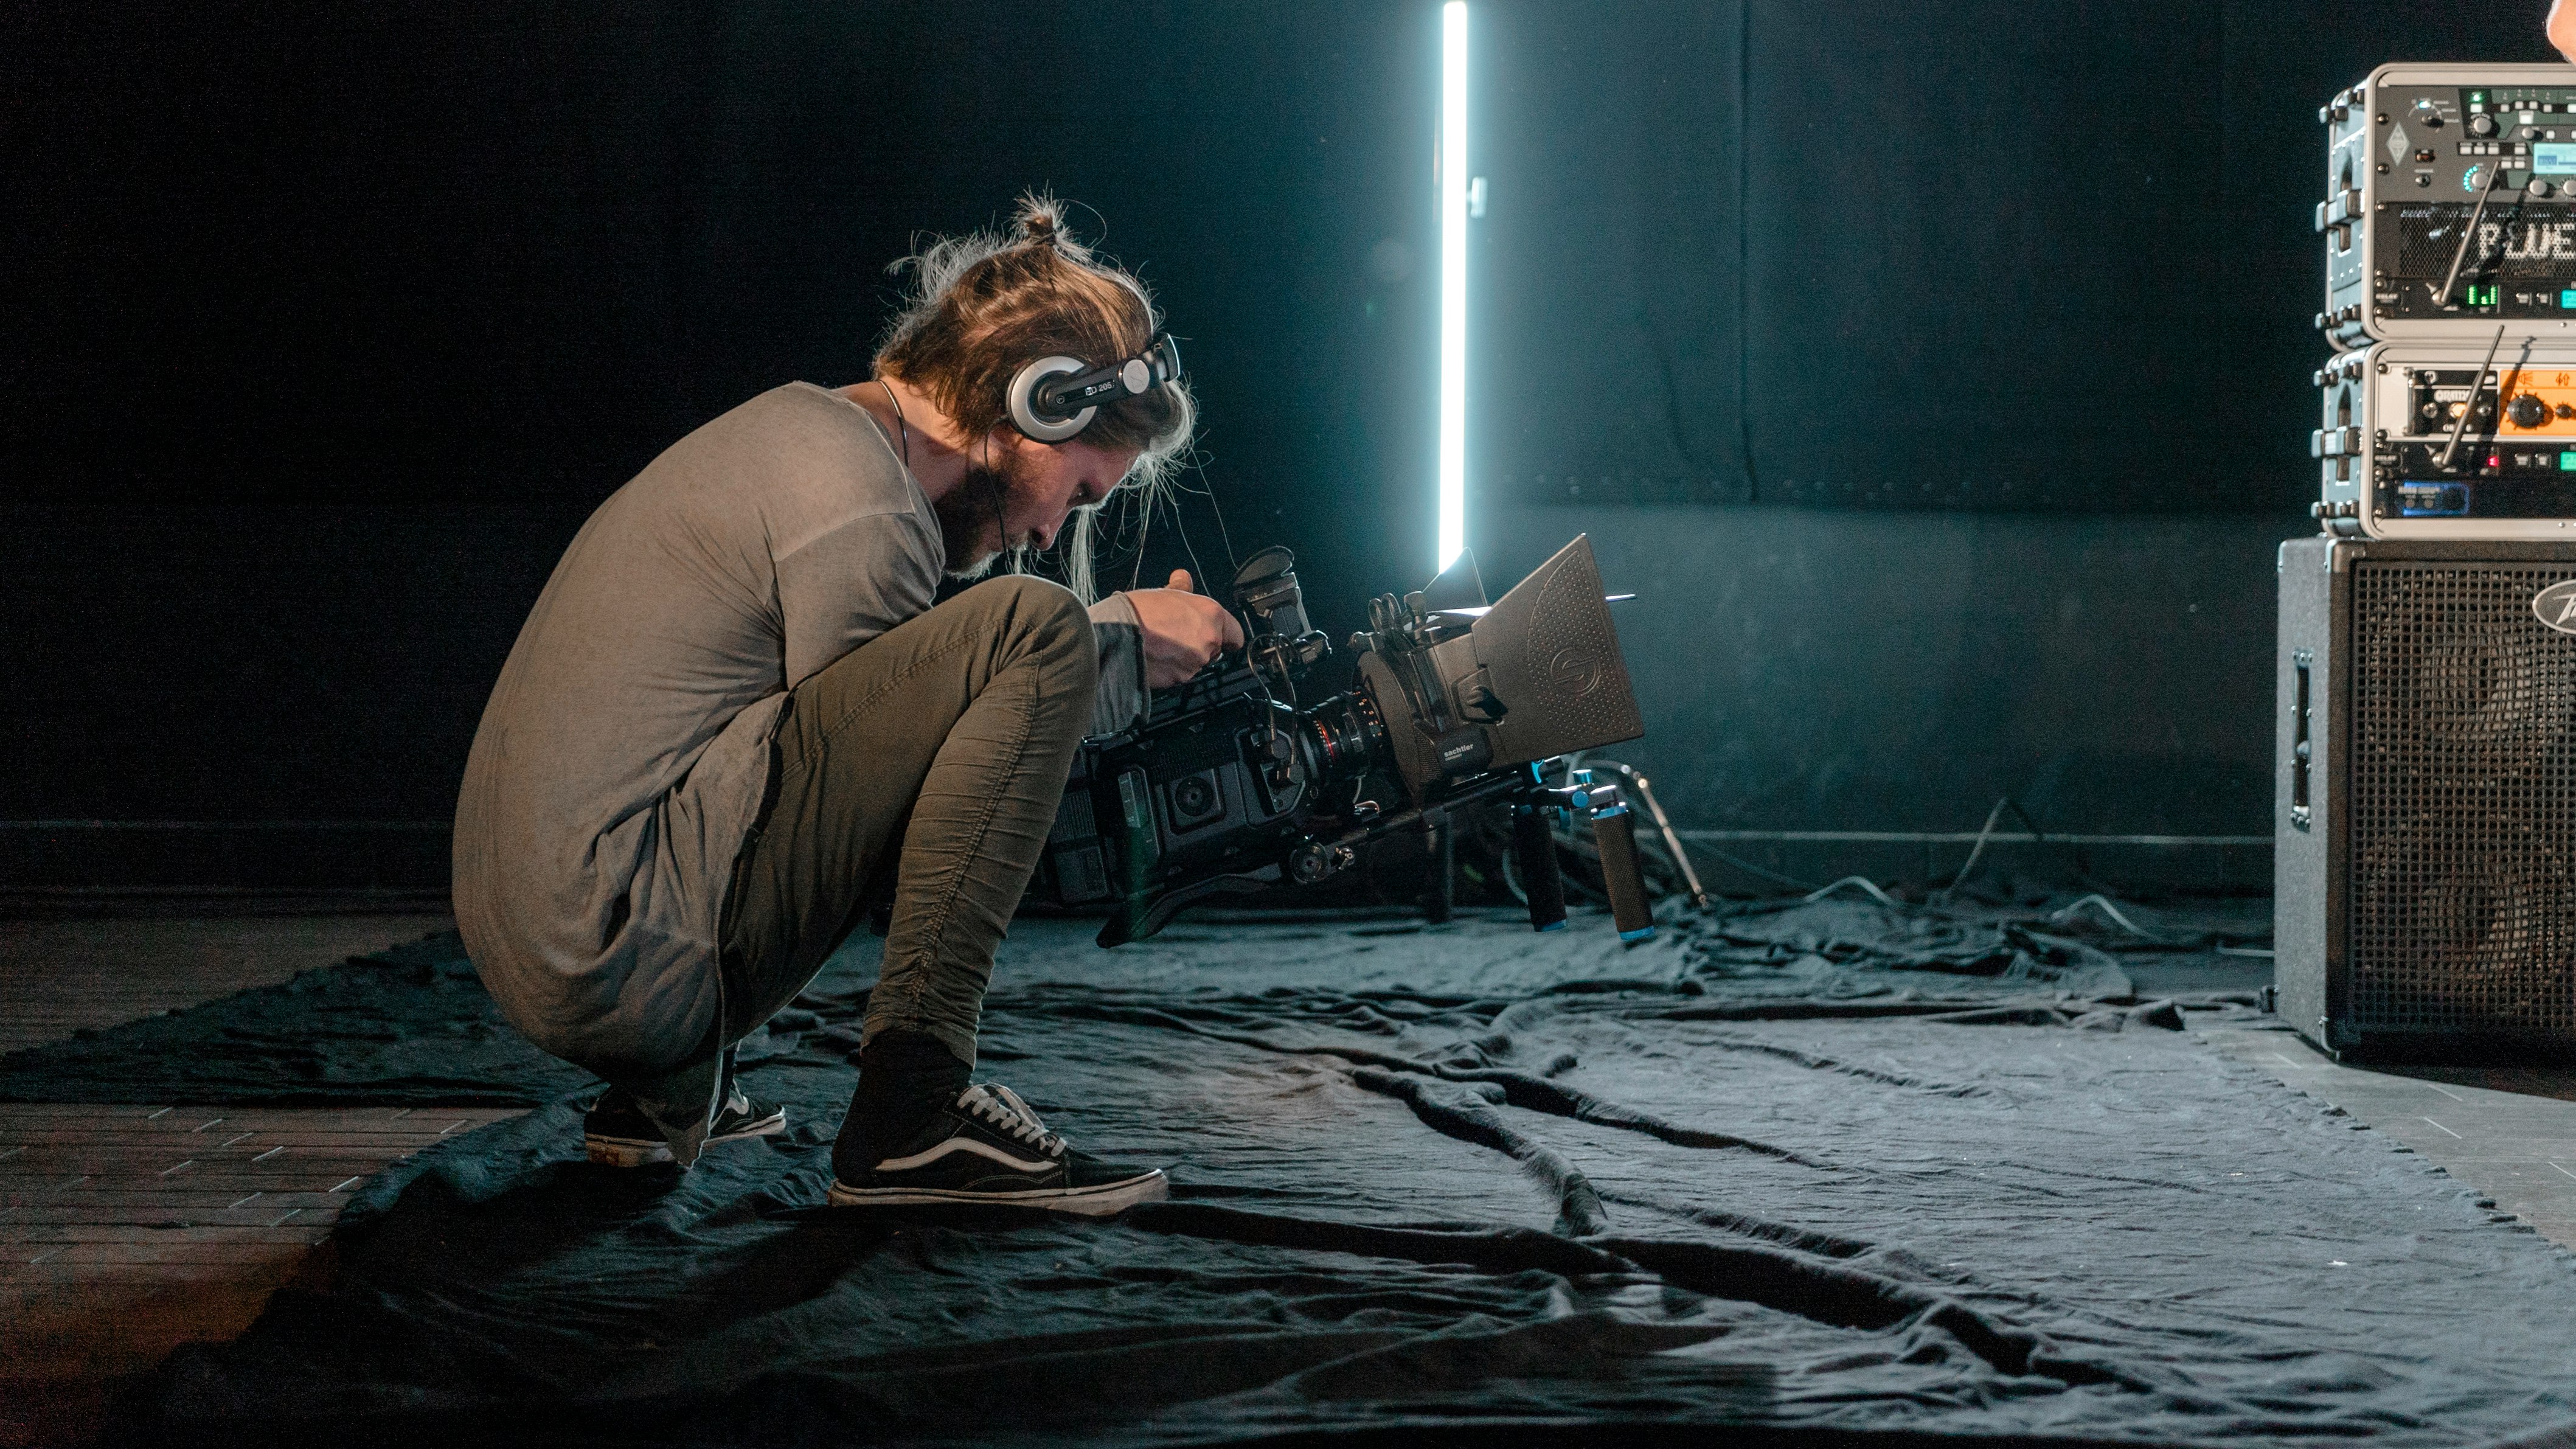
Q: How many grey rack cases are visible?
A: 2